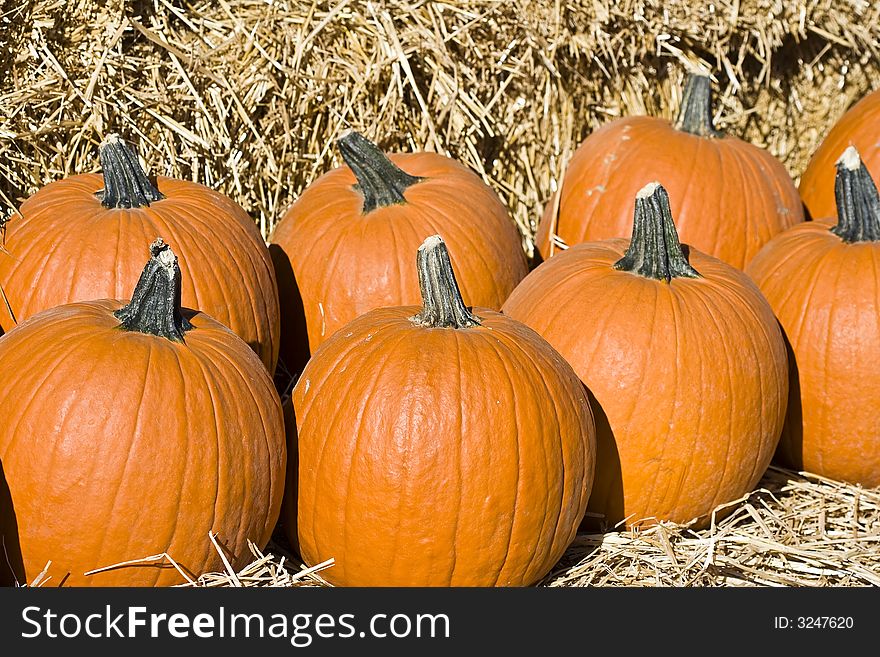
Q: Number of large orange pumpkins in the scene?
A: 8